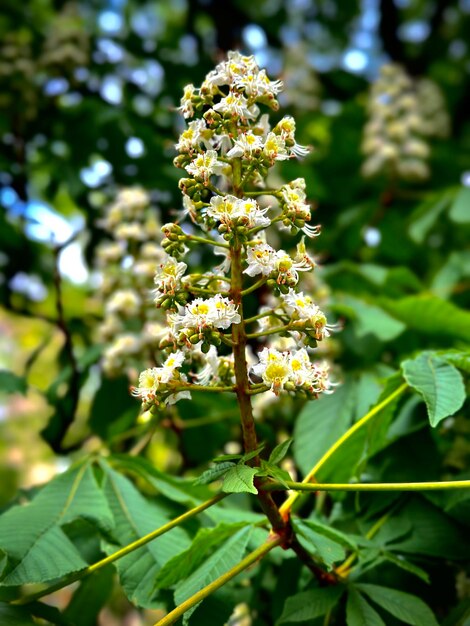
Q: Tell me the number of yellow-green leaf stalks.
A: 4